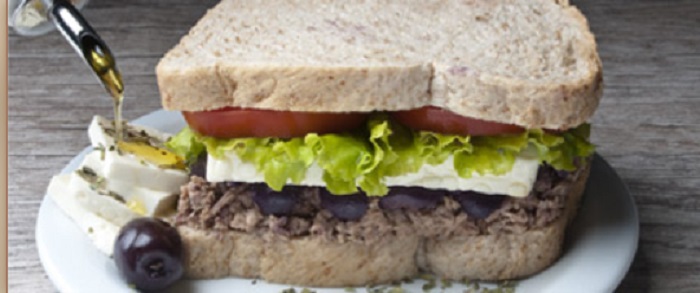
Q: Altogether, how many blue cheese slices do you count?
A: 0